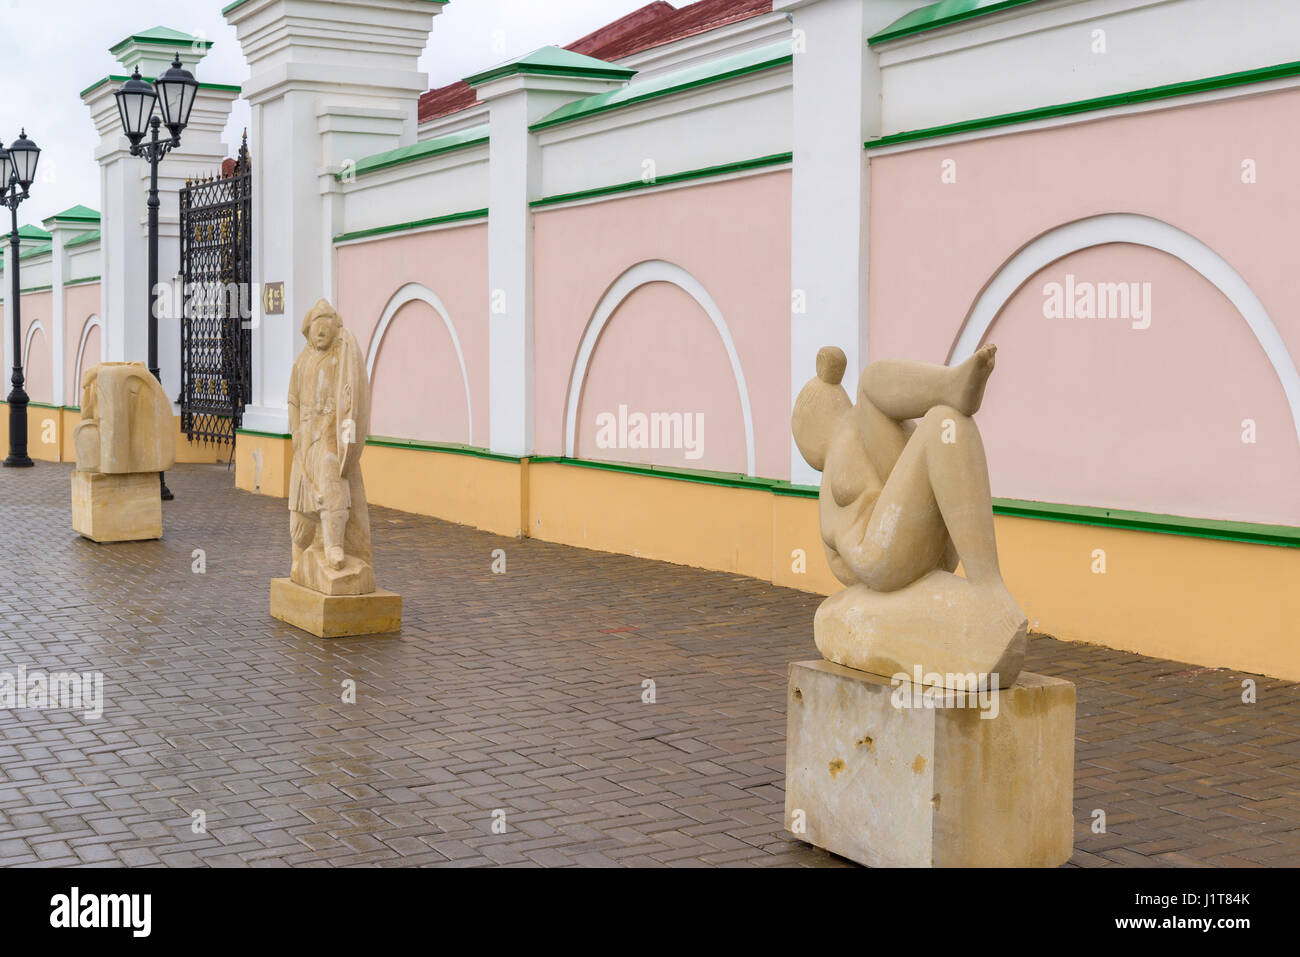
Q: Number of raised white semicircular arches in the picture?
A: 5